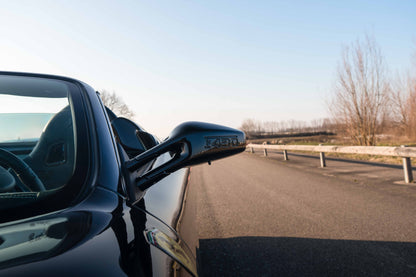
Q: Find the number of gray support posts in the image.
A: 5